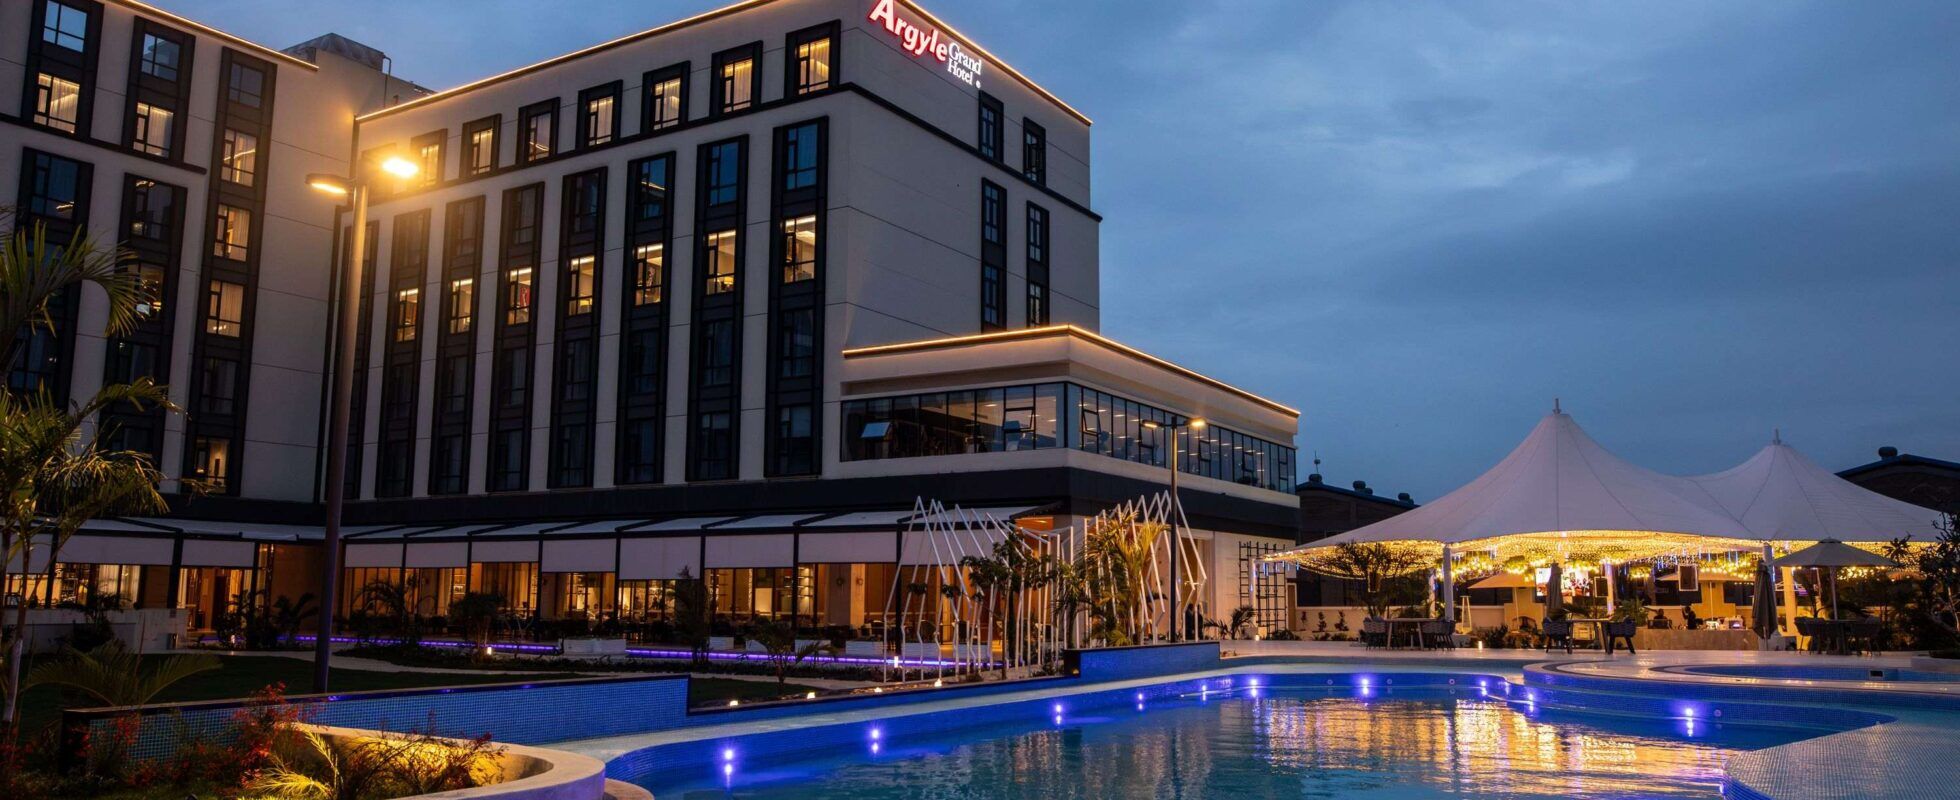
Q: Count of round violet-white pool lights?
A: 10